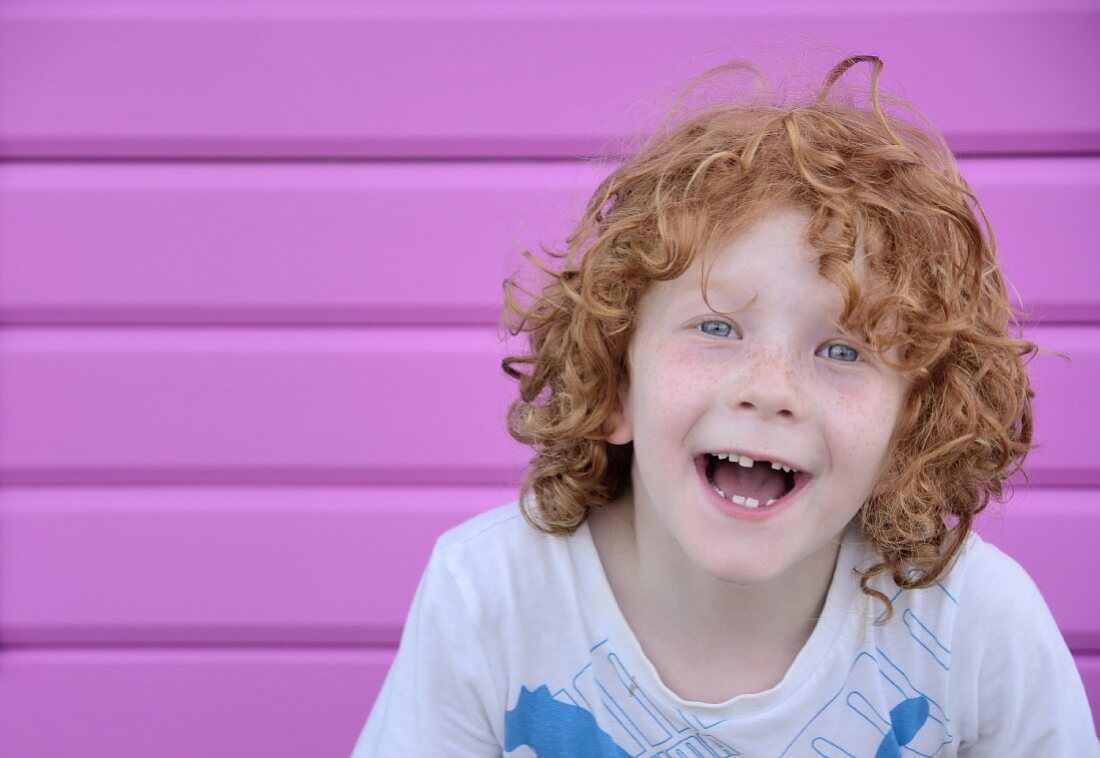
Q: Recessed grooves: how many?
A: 4